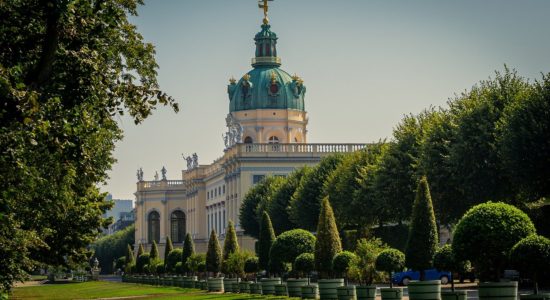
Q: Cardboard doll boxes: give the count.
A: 0